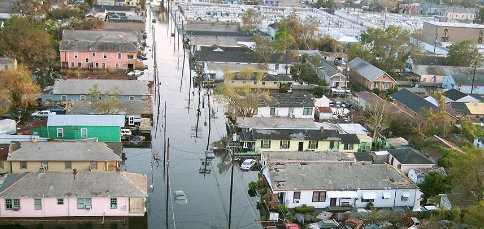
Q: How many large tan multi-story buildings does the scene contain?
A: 1